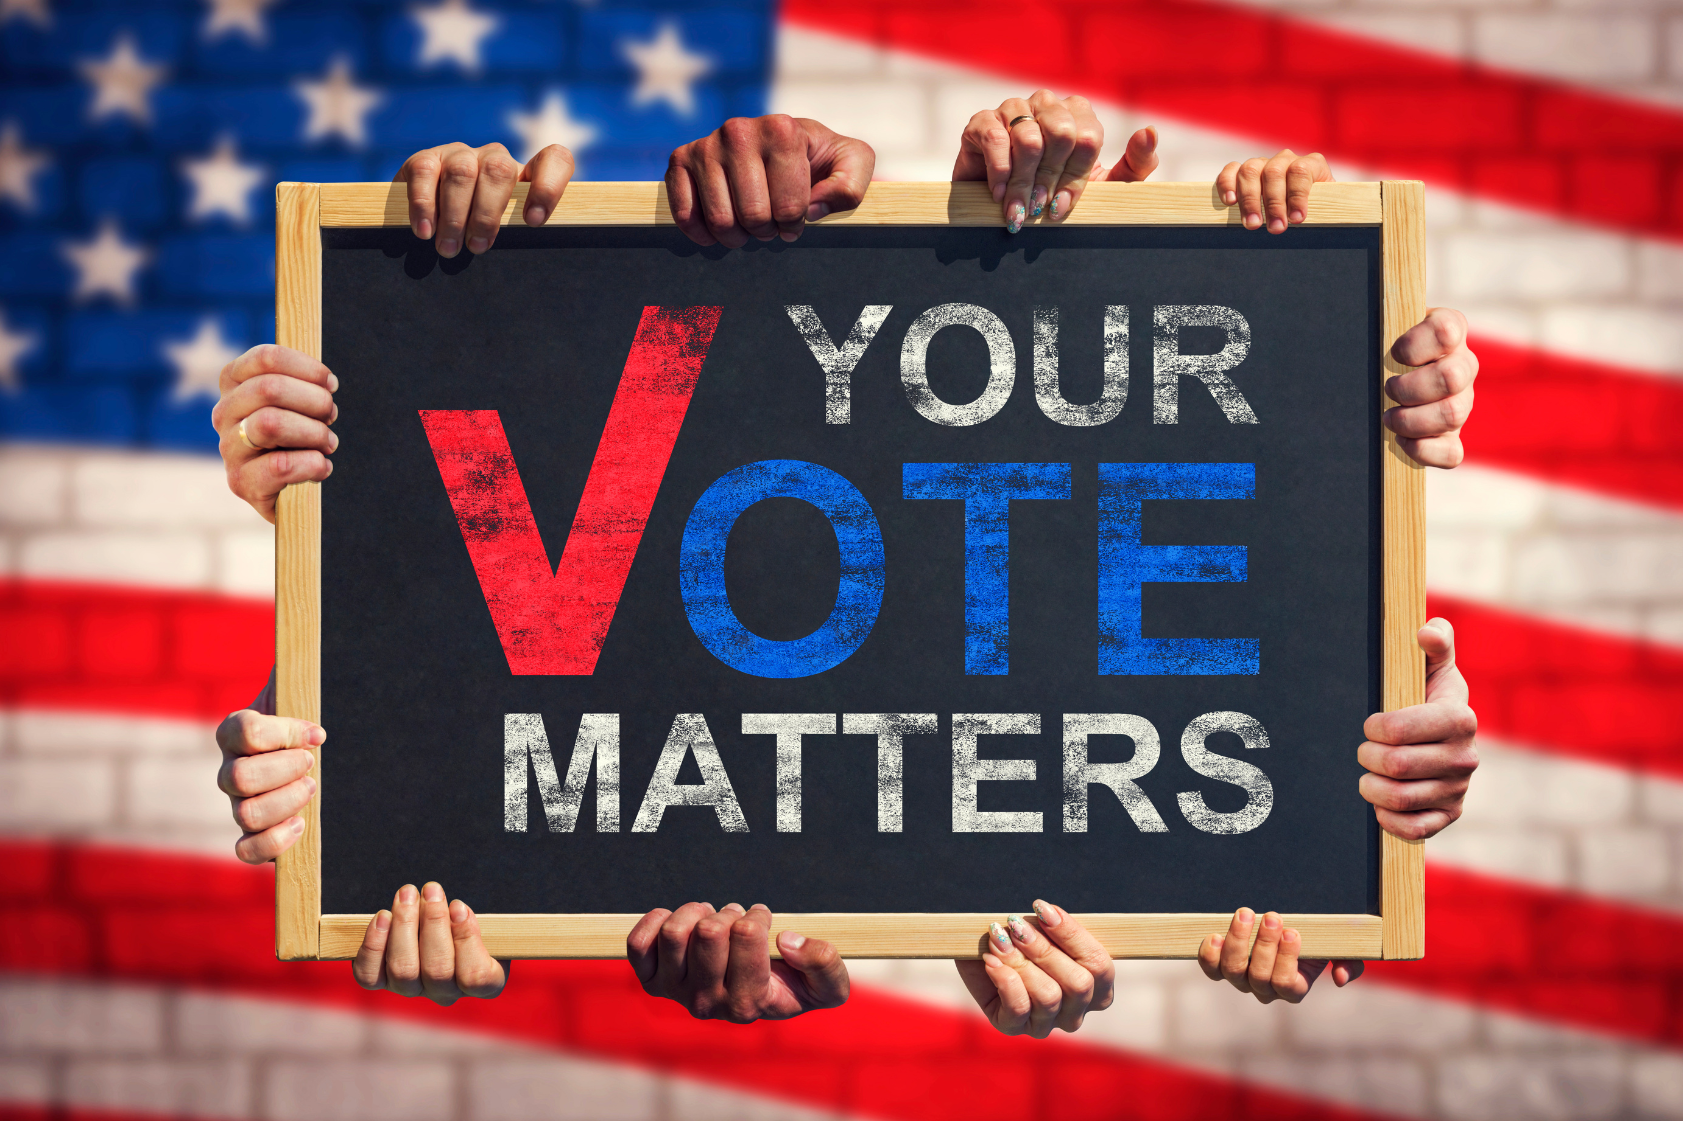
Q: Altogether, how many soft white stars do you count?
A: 12